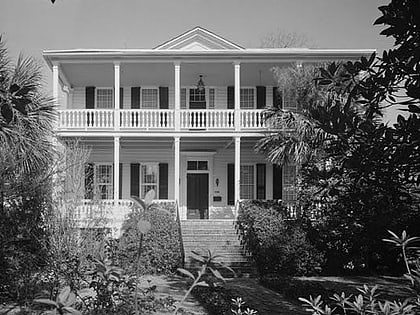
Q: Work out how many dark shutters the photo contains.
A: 14